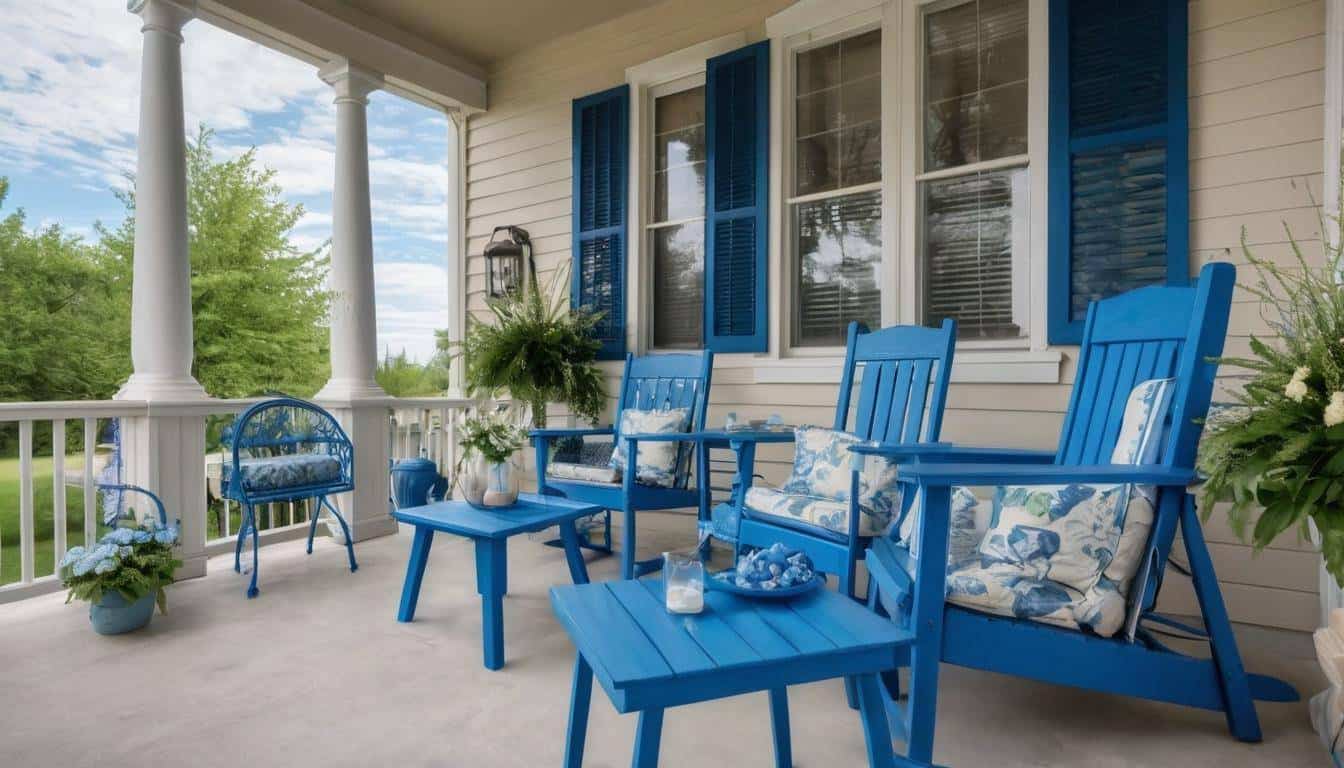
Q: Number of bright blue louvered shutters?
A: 3